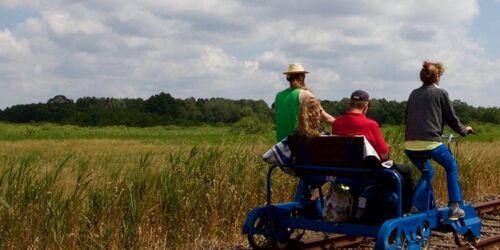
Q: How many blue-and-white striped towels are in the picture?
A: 1